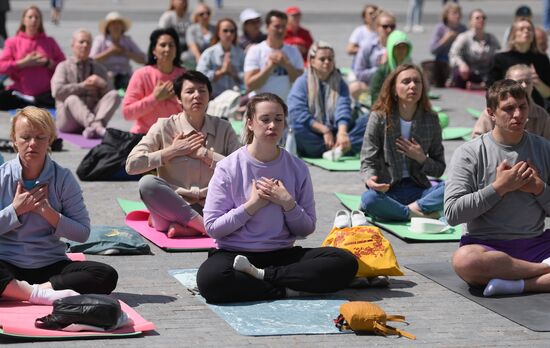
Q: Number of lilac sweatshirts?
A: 1